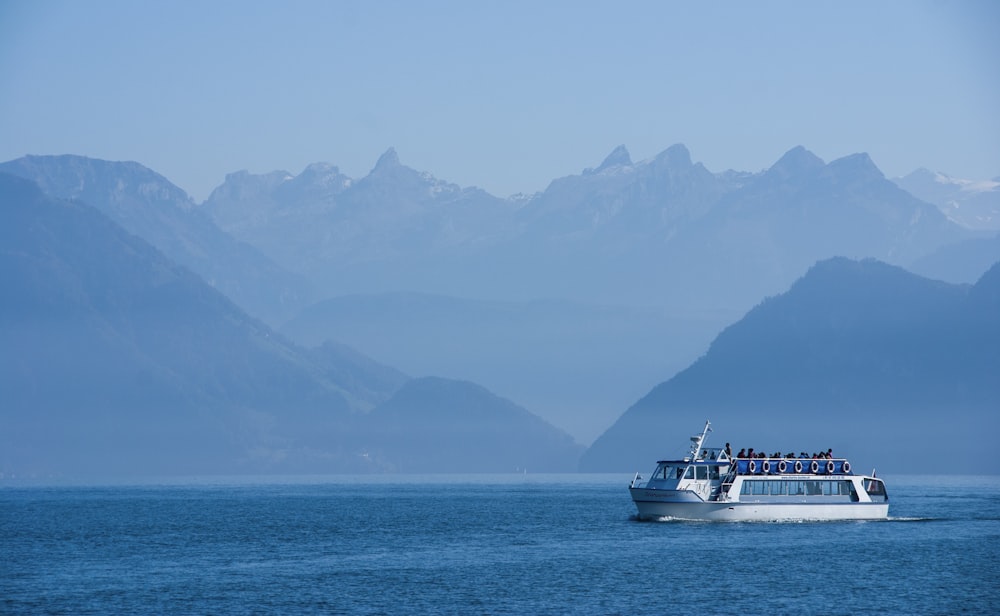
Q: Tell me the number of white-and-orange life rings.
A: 7